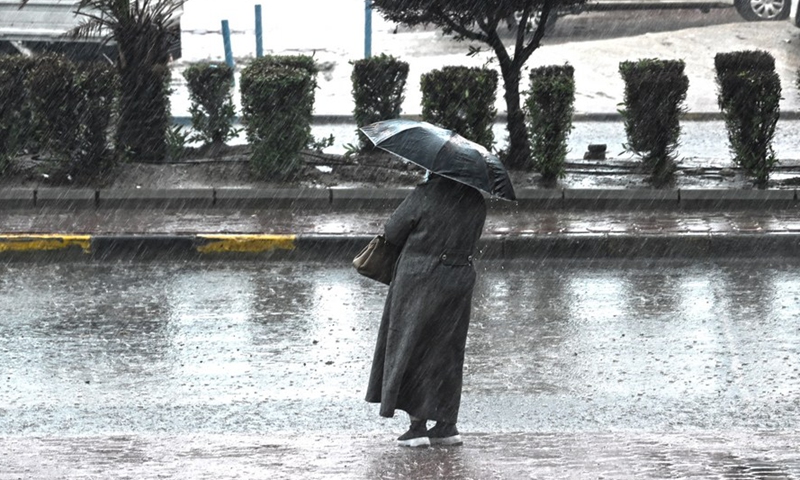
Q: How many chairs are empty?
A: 0